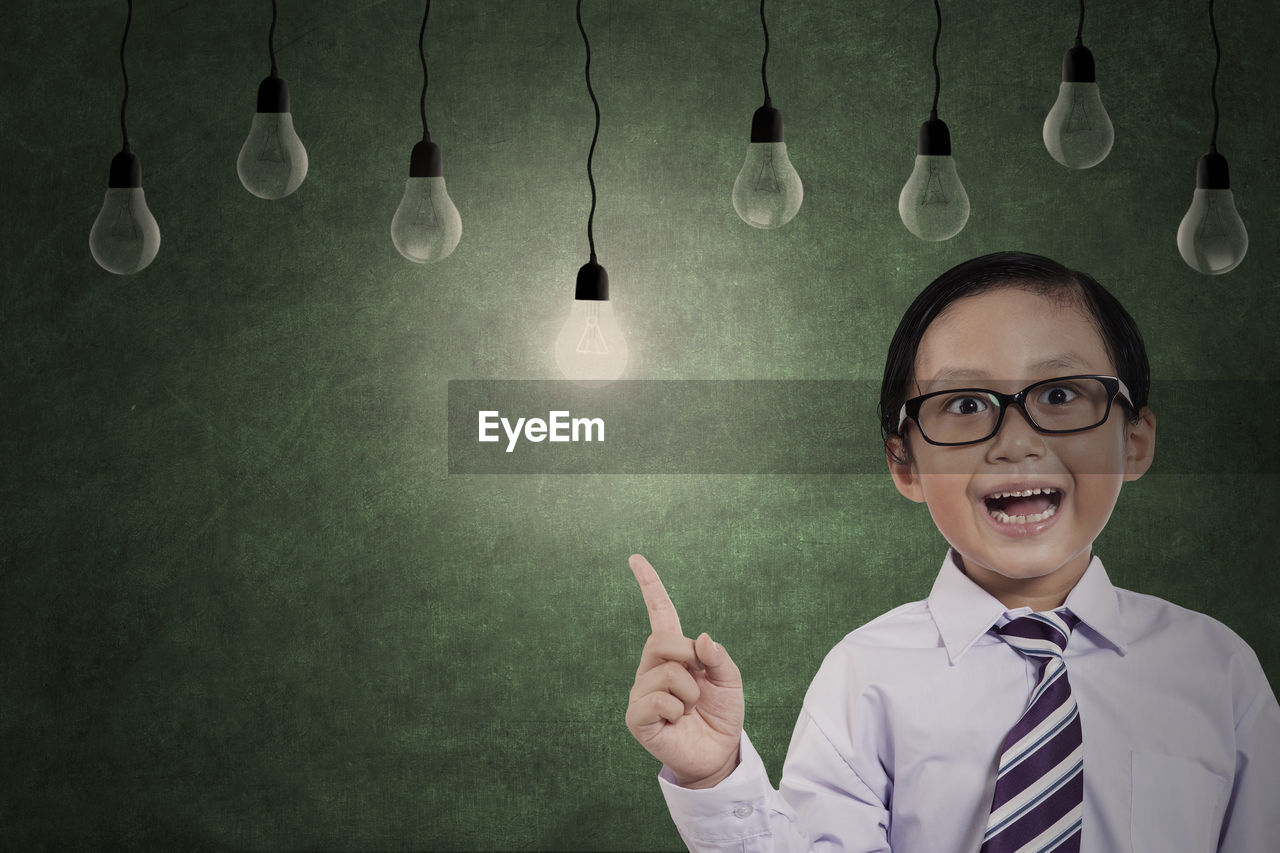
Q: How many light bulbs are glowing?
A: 1